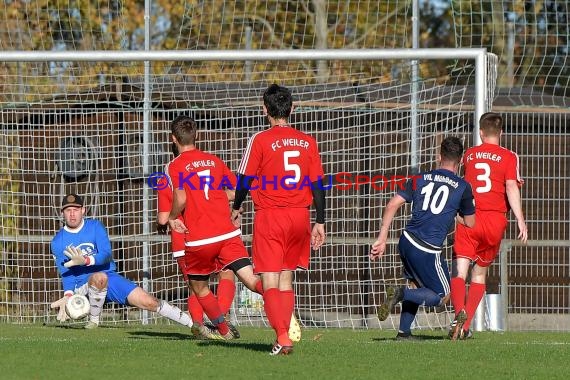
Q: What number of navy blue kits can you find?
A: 1